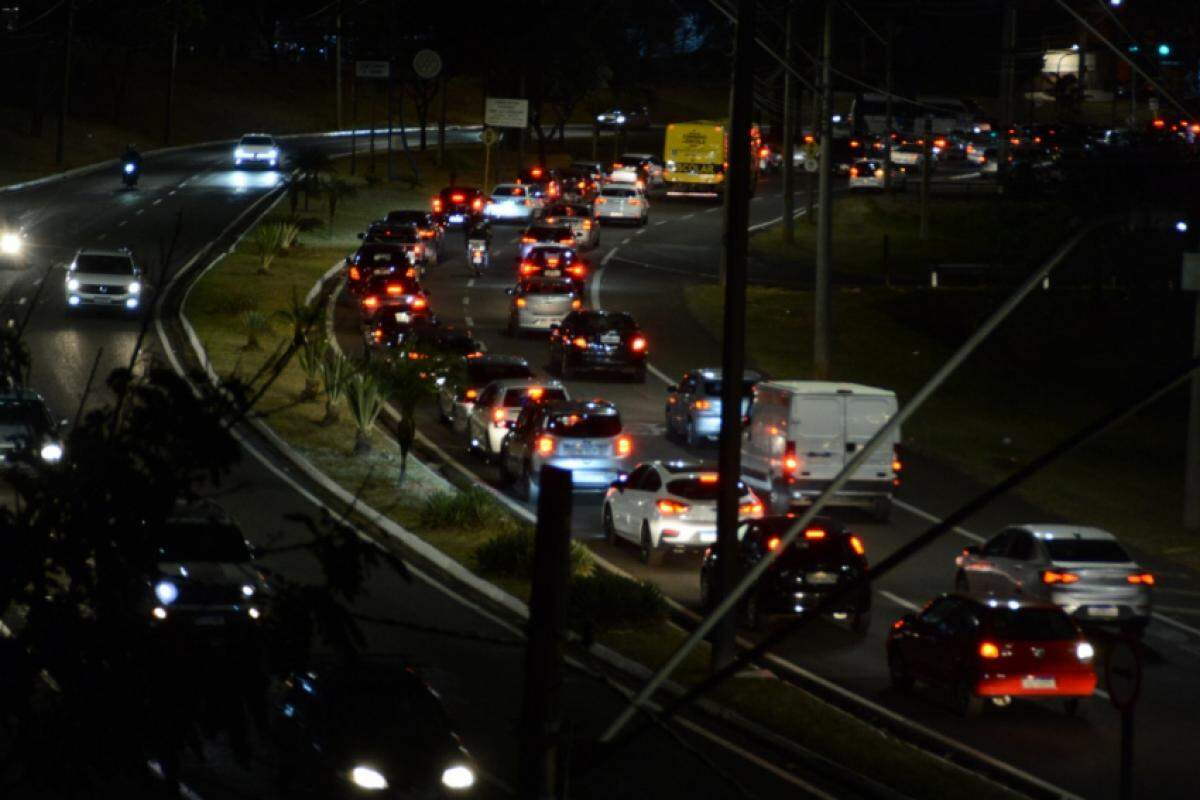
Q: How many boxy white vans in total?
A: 1